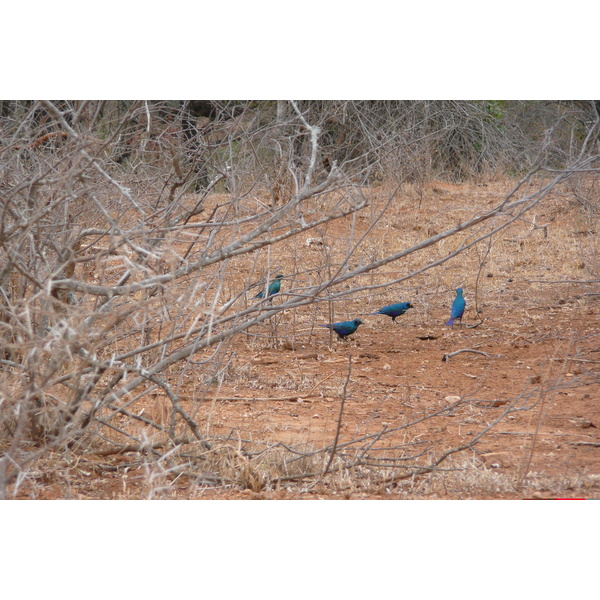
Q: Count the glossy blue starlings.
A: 4